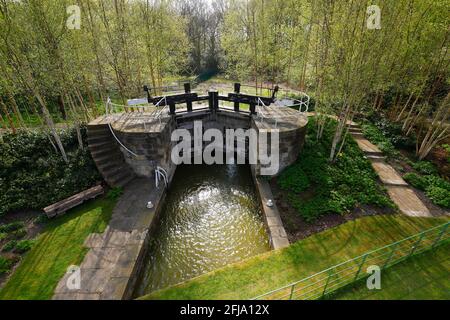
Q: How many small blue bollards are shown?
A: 0